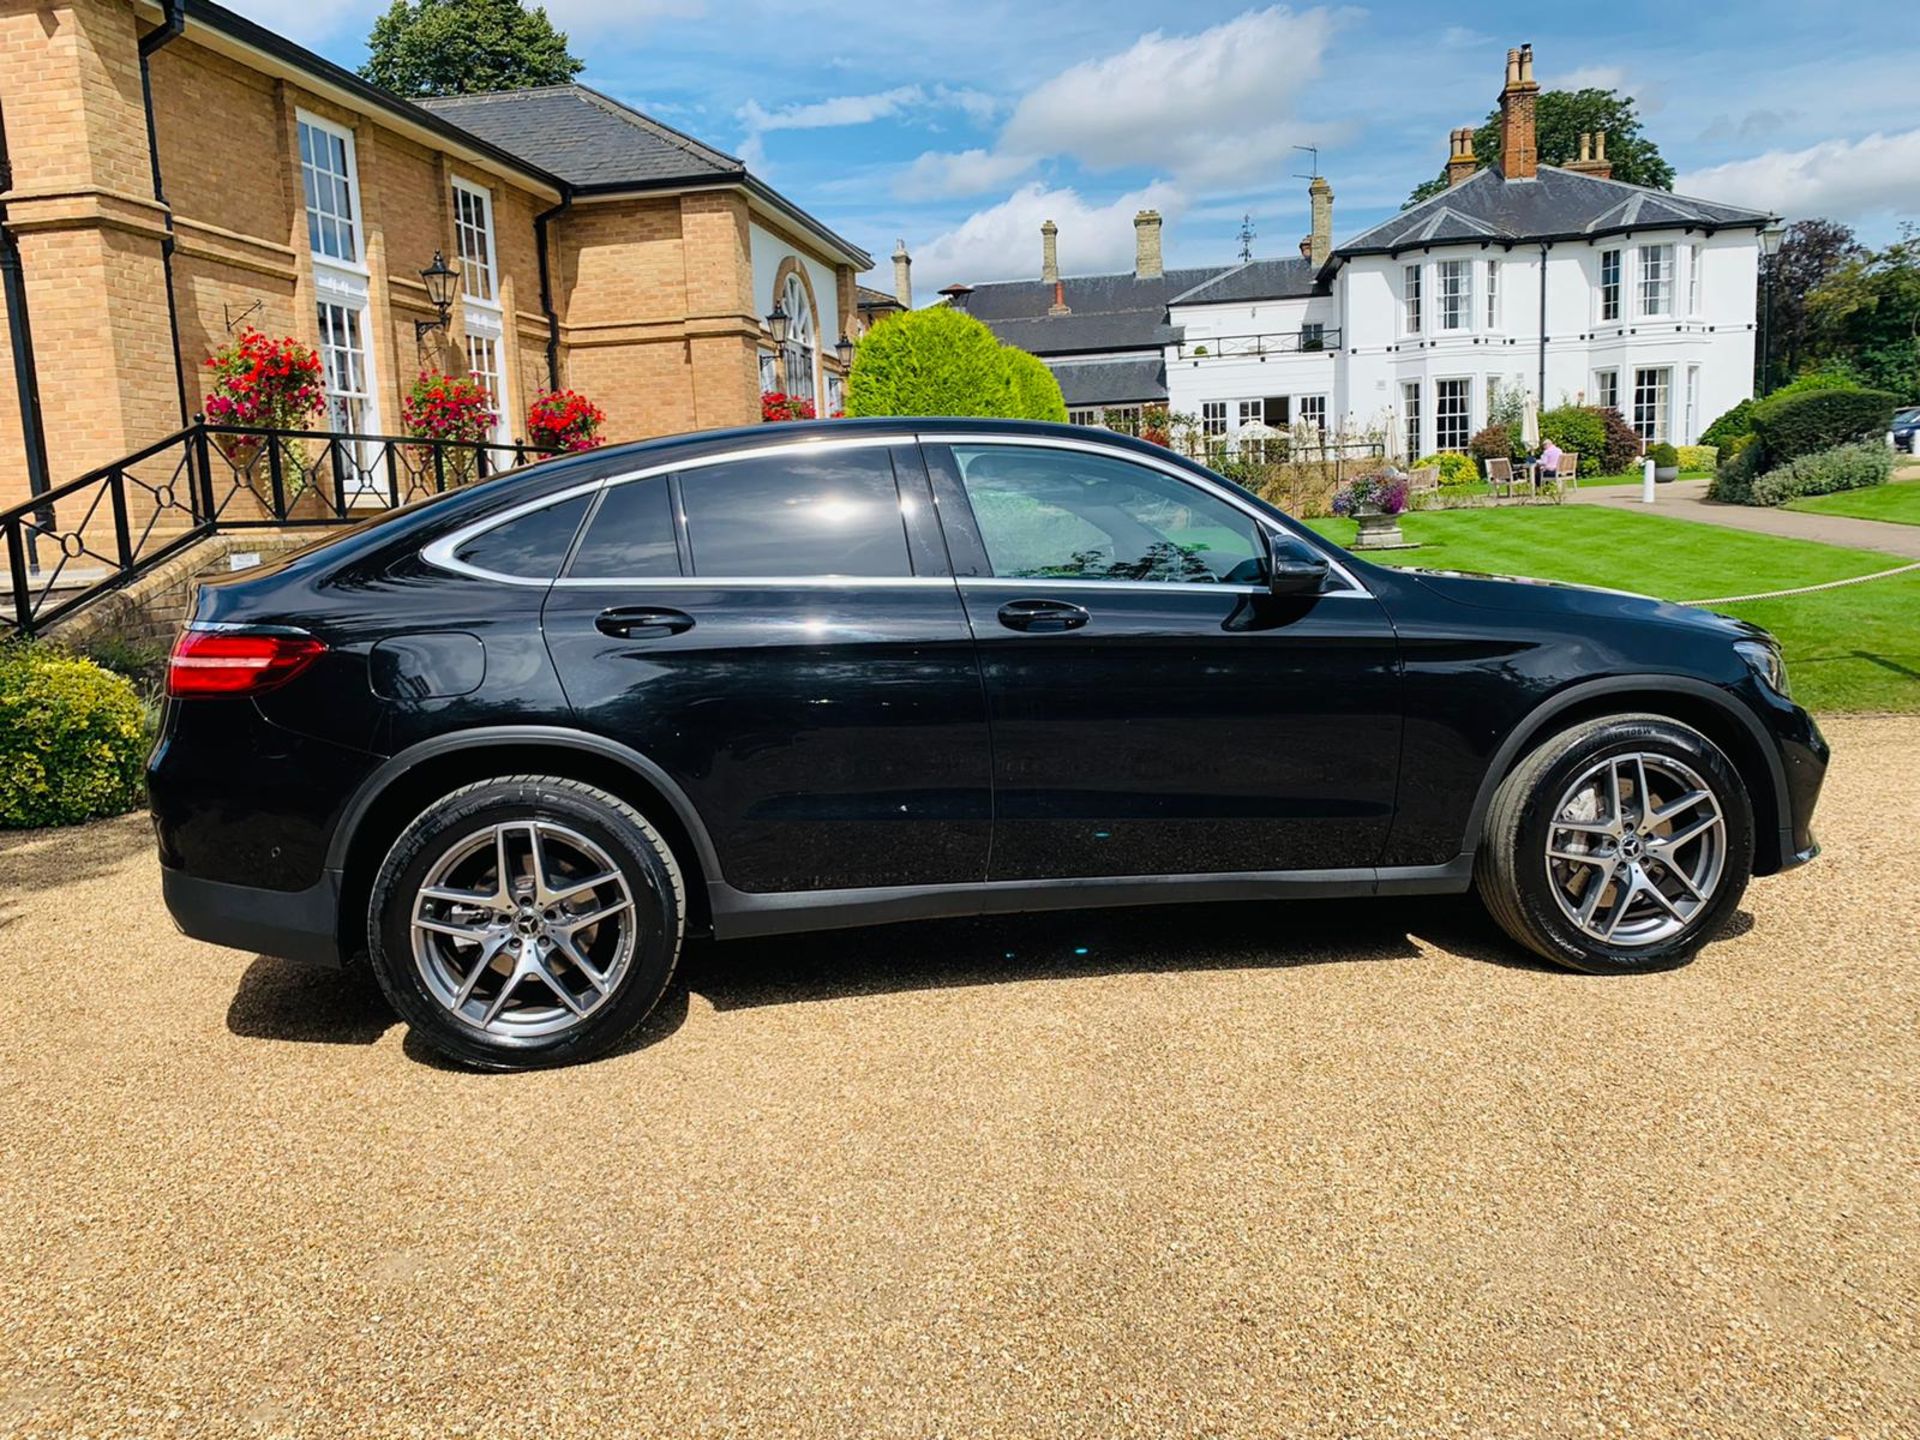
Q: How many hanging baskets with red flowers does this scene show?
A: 4